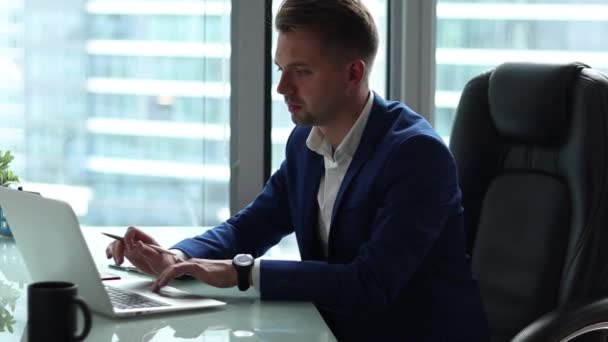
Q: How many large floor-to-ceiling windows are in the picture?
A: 3